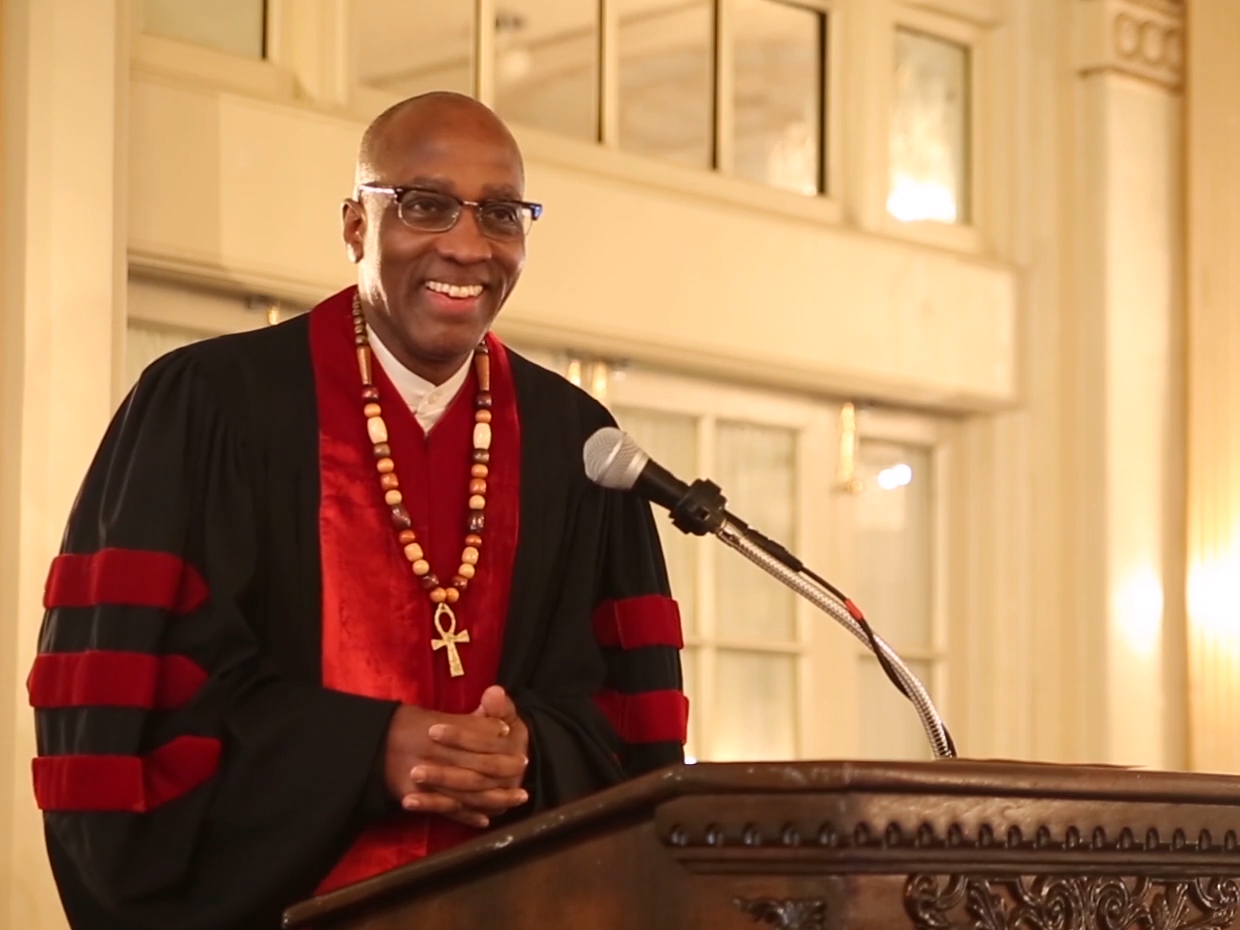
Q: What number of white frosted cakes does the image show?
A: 0